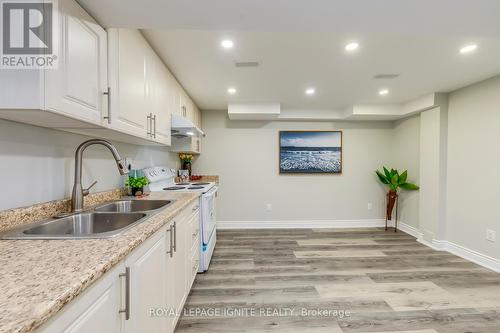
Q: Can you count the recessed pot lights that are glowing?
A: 6